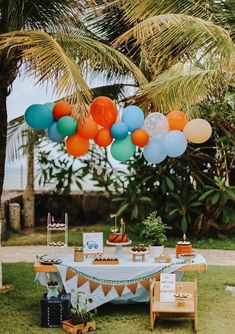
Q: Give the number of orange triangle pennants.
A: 8